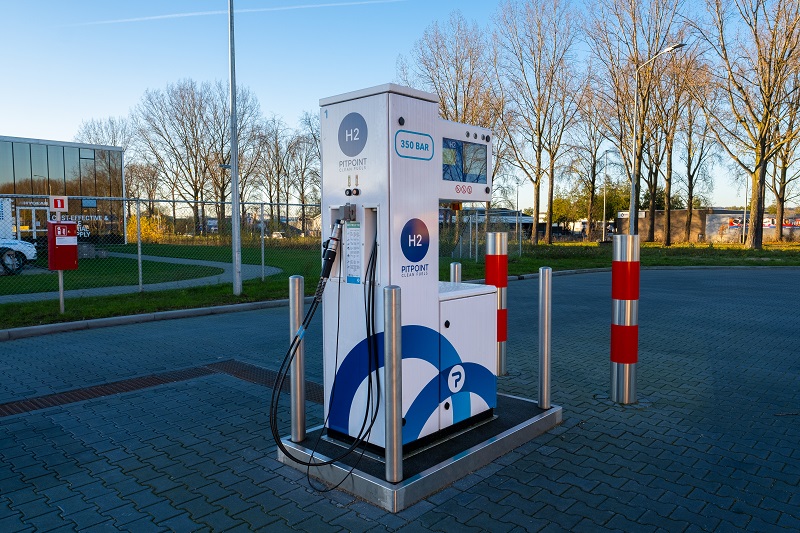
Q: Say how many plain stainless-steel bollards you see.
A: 4